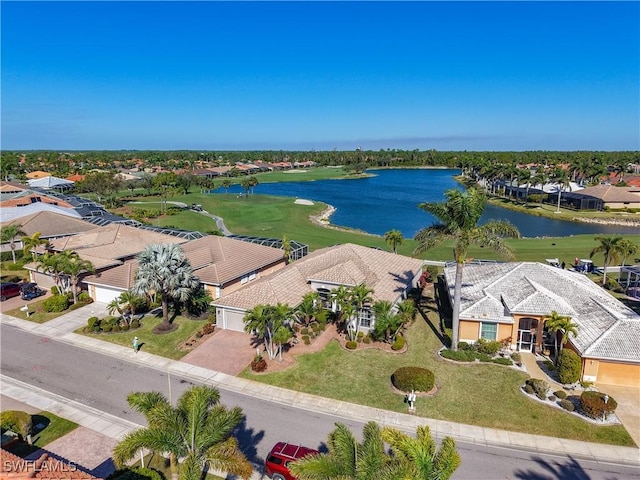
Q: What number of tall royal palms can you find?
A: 1